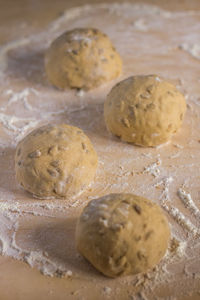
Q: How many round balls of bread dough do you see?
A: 4